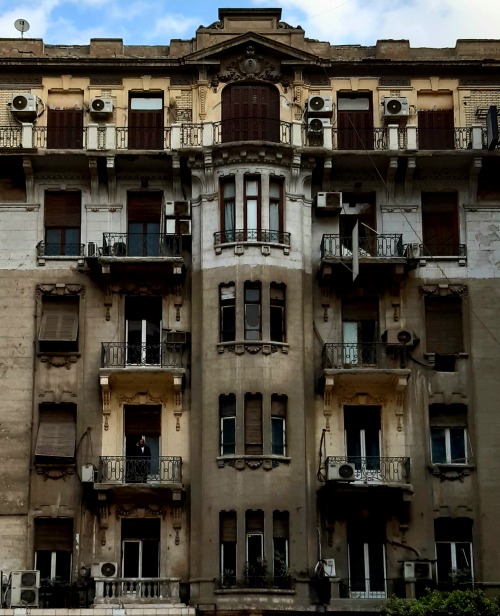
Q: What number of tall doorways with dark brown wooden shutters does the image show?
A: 5